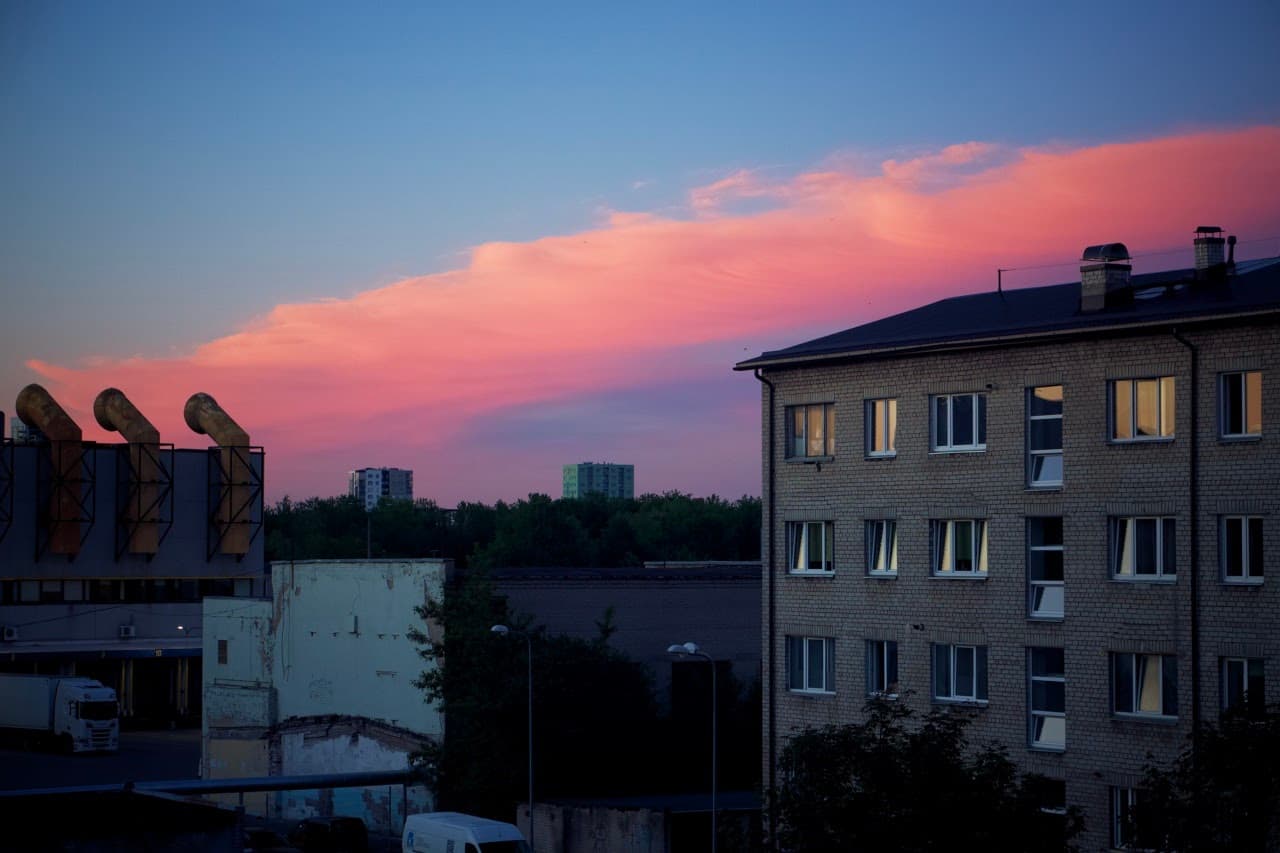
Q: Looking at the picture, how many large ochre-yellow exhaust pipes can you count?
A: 3